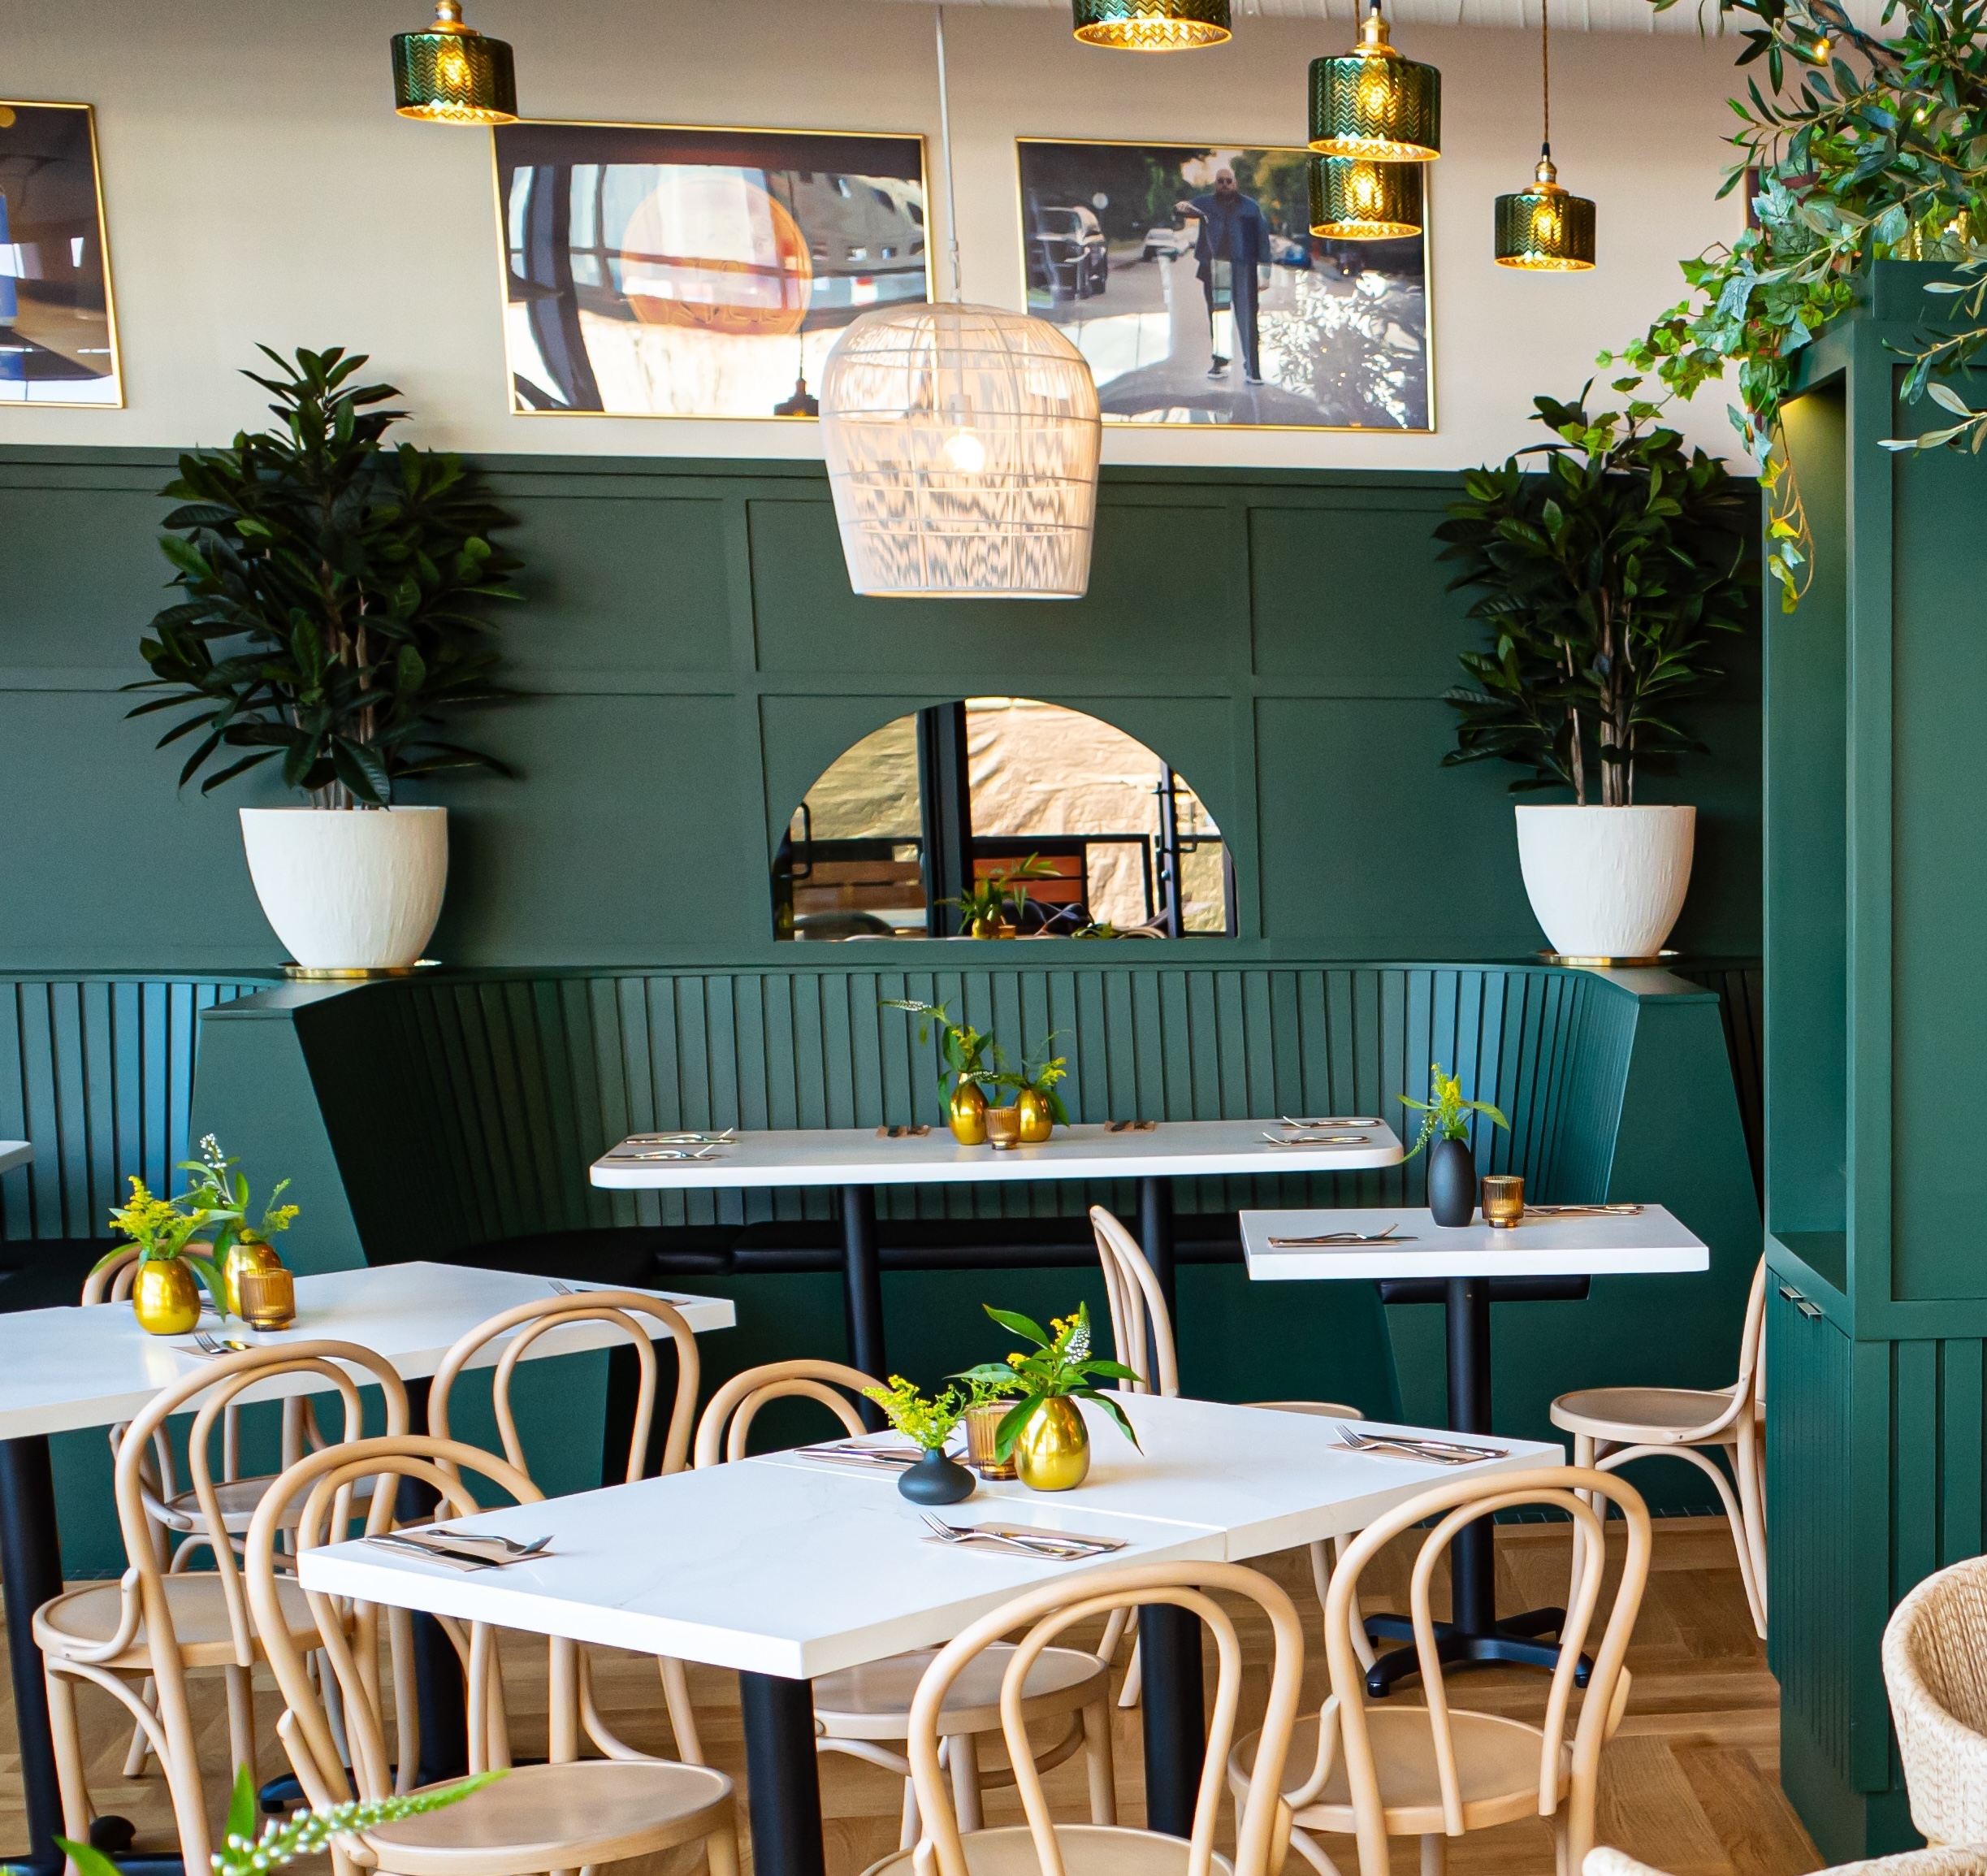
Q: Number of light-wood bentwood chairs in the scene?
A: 9